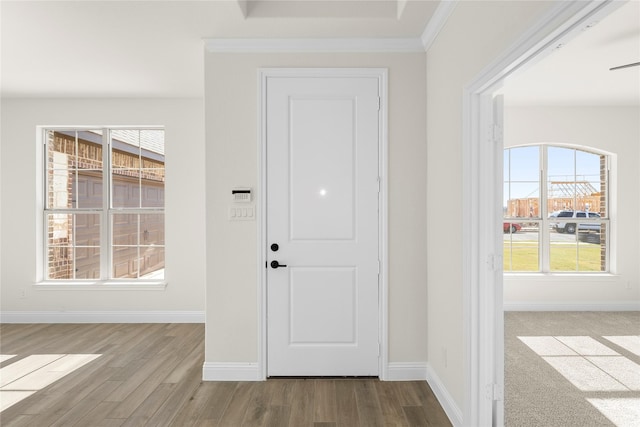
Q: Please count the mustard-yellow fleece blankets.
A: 0